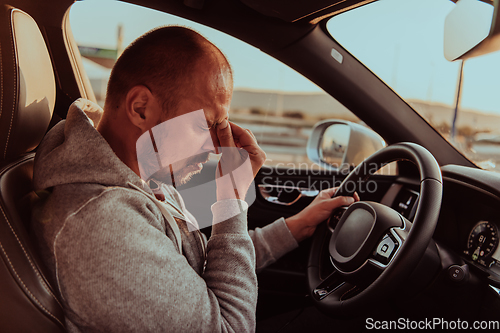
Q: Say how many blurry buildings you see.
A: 1